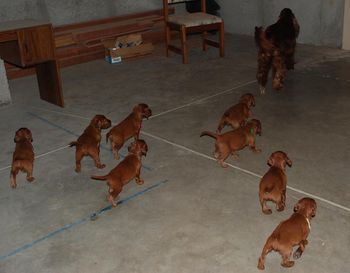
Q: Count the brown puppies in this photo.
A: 8